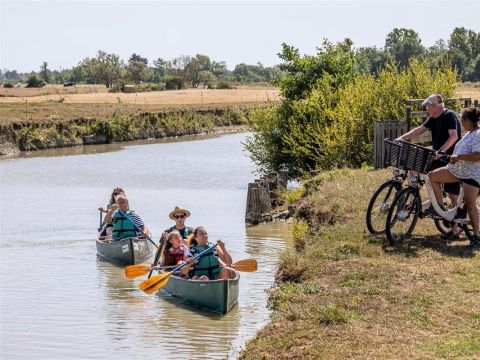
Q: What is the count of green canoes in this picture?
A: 2